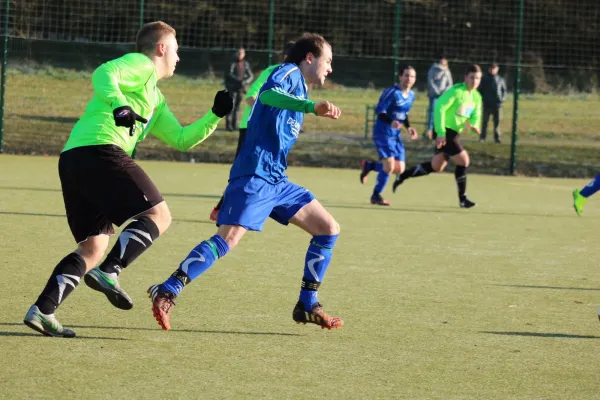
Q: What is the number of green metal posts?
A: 5